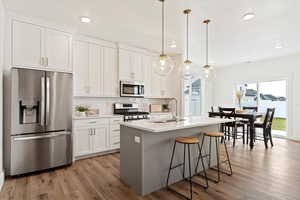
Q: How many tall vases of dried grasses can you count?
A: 1